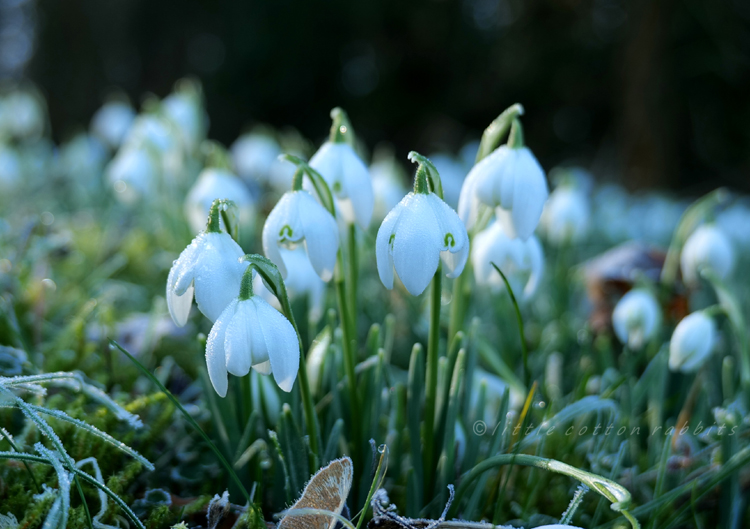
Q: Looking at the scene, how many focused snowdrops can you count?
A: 6